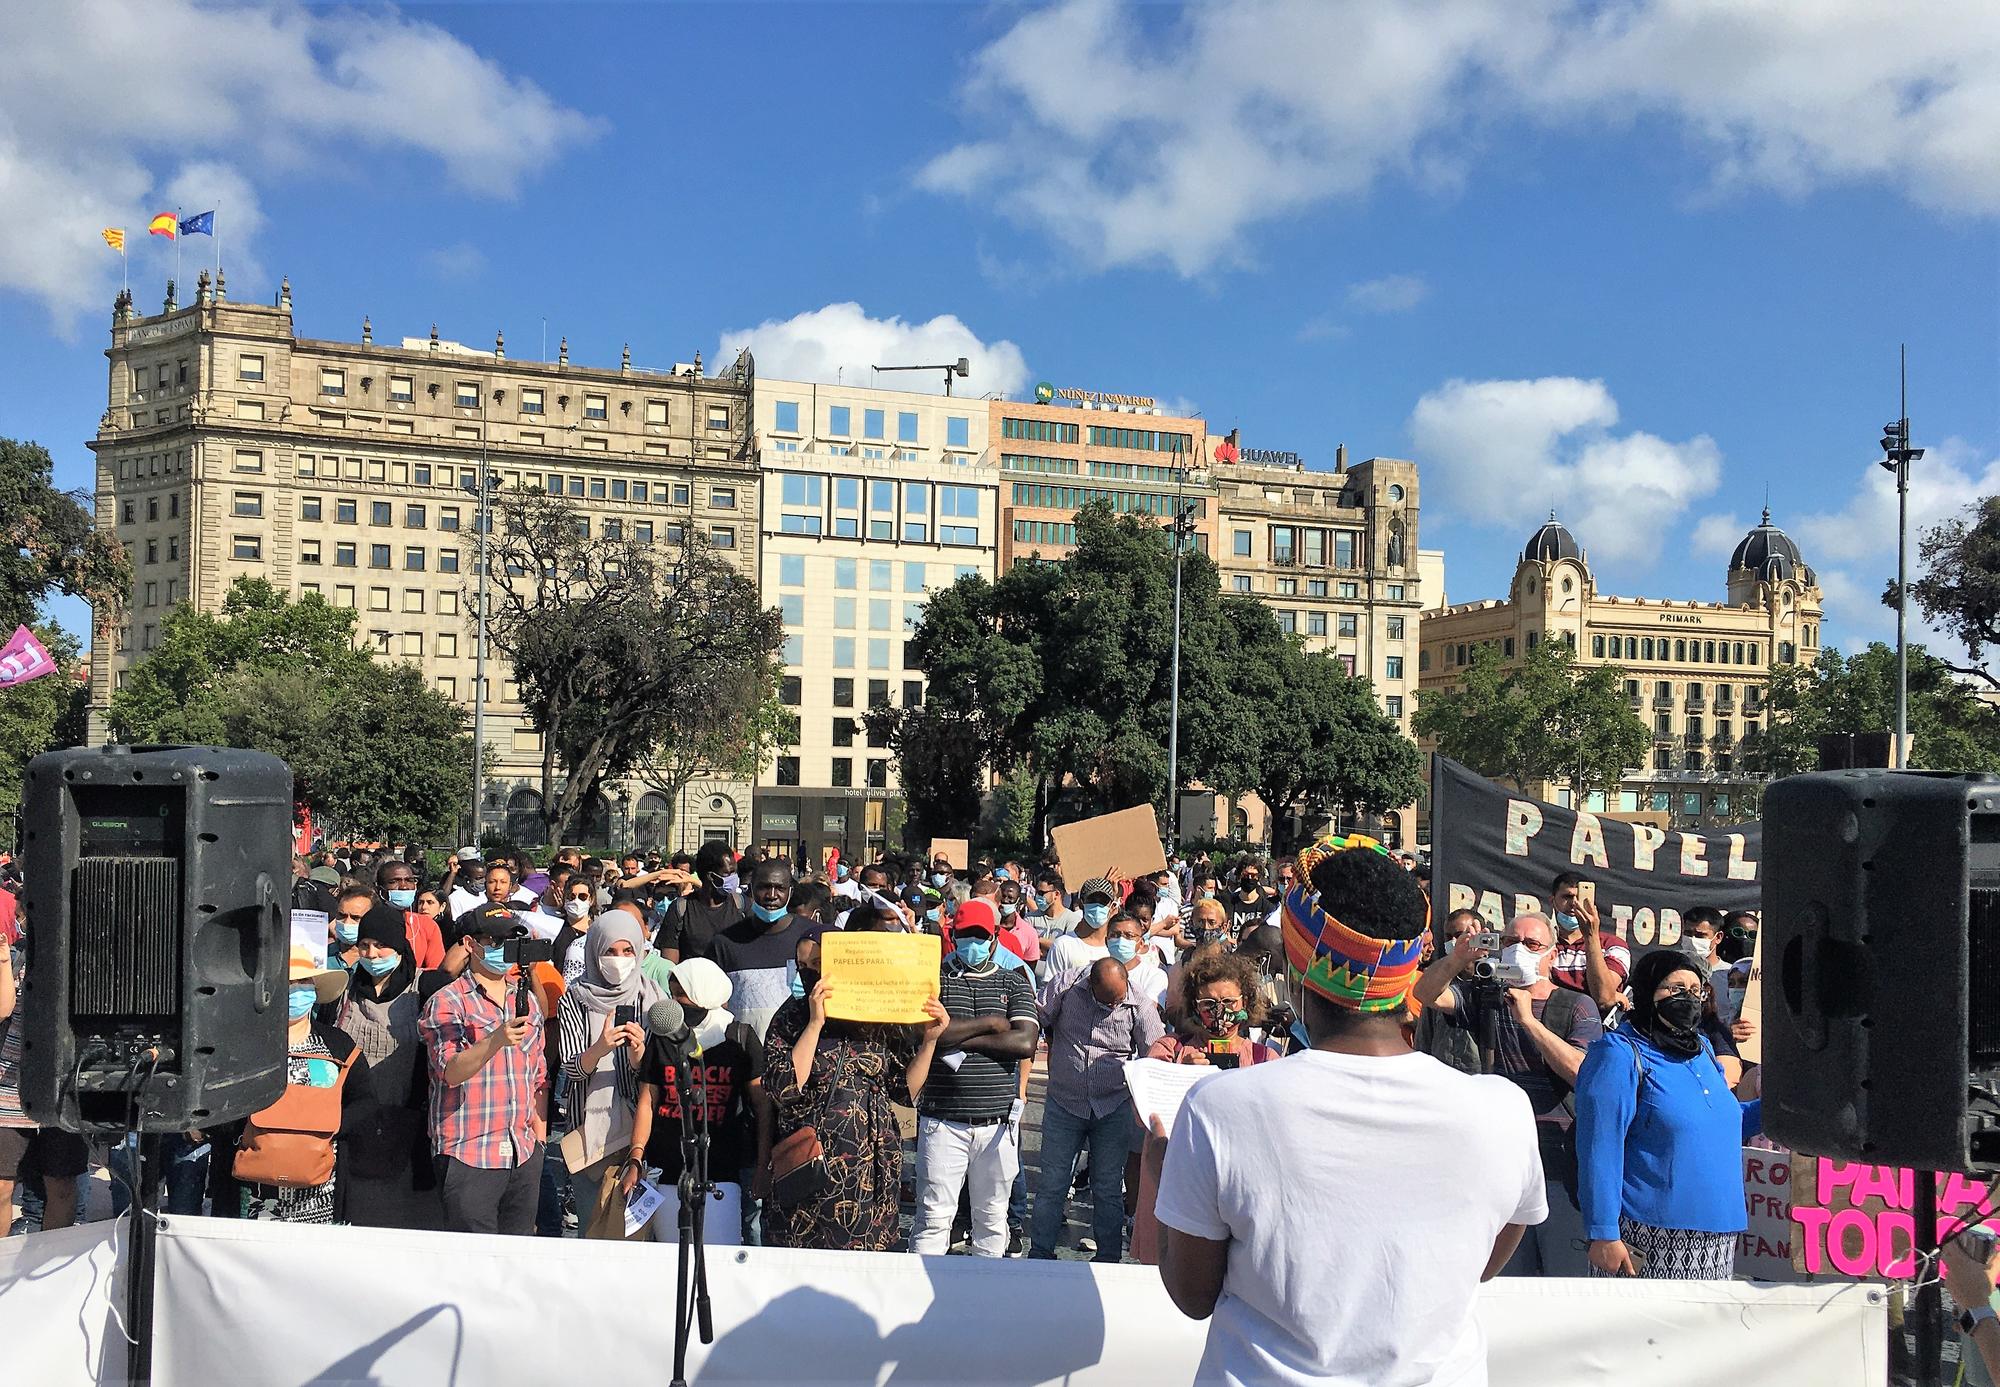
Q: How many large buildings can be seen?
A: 5